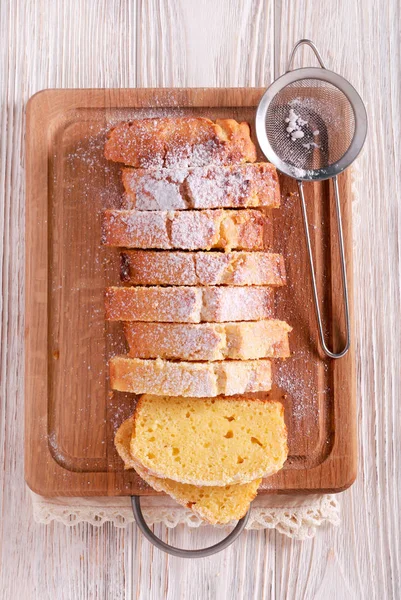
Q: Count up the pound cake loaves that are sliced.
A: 1